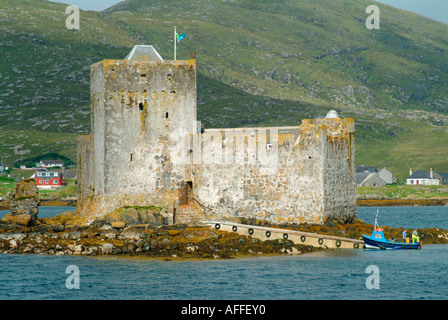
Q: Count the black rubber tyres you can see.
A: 9